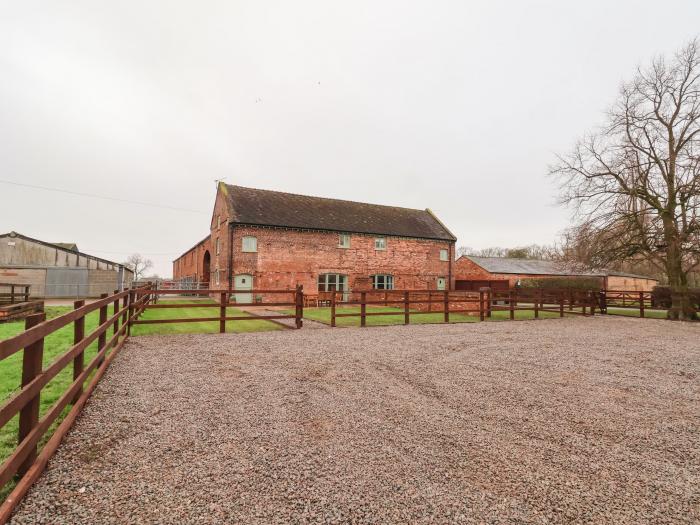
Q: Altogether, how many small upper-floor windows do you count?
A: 4